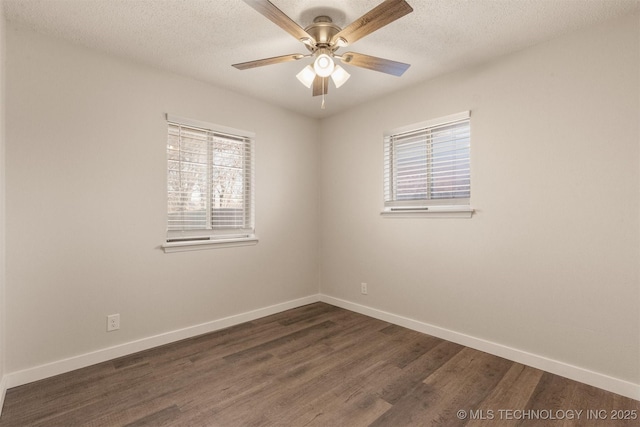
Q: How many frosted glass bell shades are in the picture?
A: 3